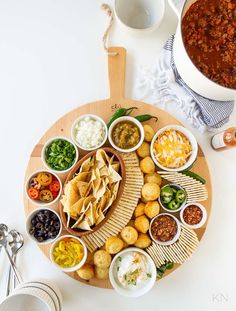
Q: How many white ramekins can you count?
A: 11